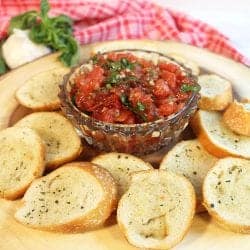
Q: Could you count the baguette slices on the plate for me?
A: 11